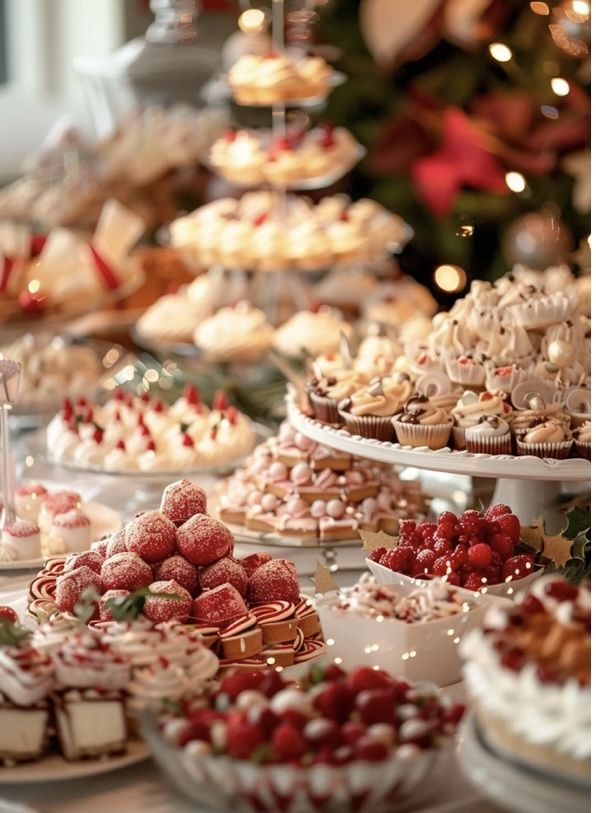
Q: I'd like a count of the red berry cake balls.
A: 15